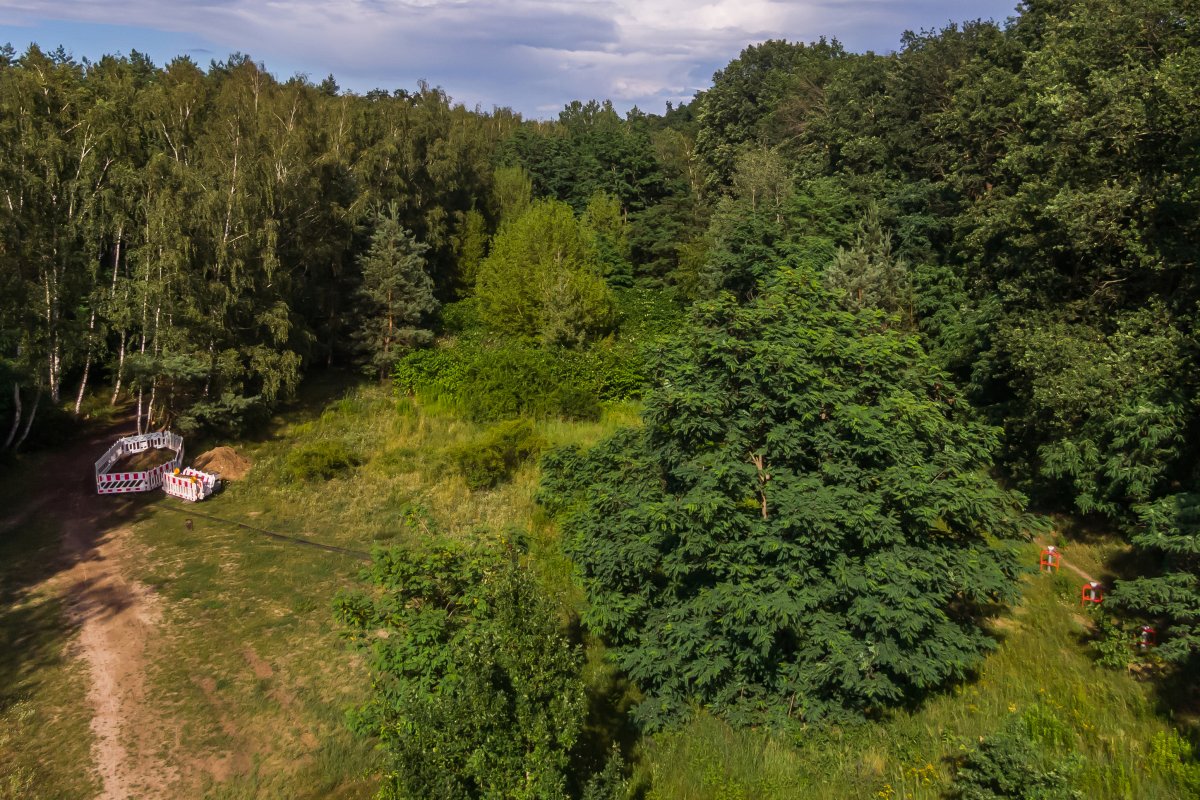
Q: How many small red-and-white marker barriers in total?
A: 3